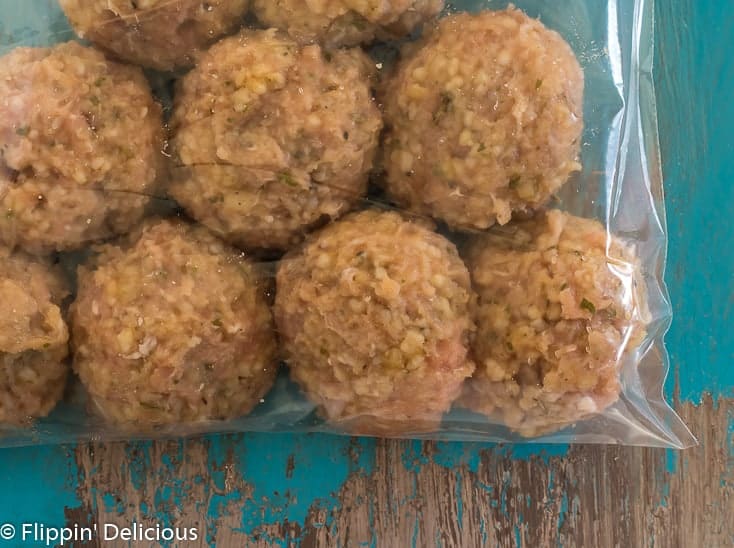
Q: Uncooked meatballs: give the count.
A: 9